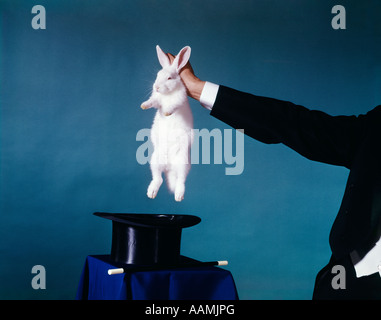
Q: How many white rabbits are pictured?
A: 1